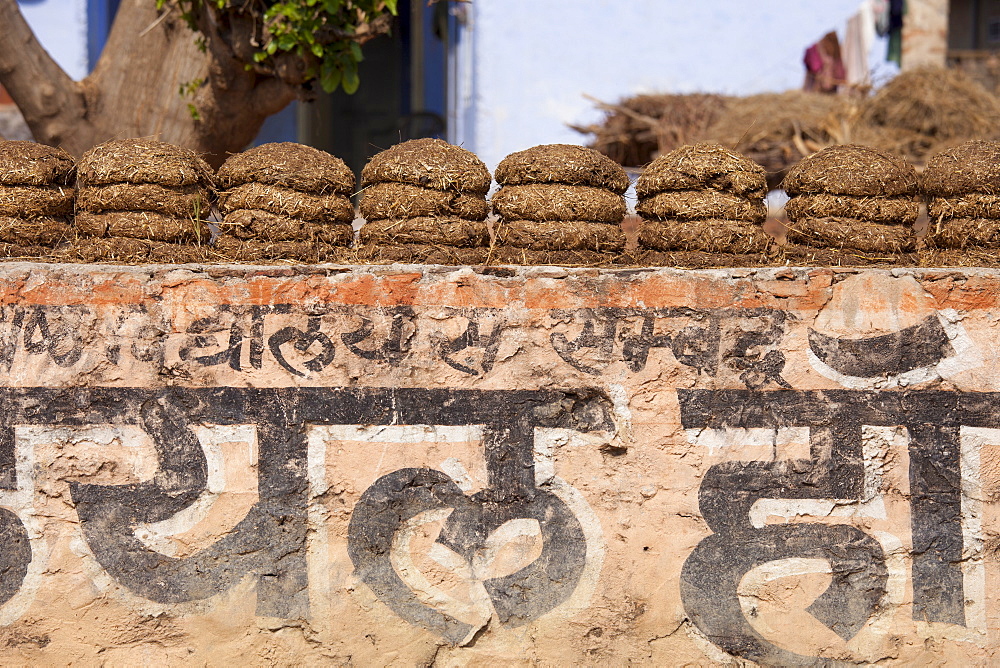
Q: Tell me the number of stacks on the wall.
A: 8